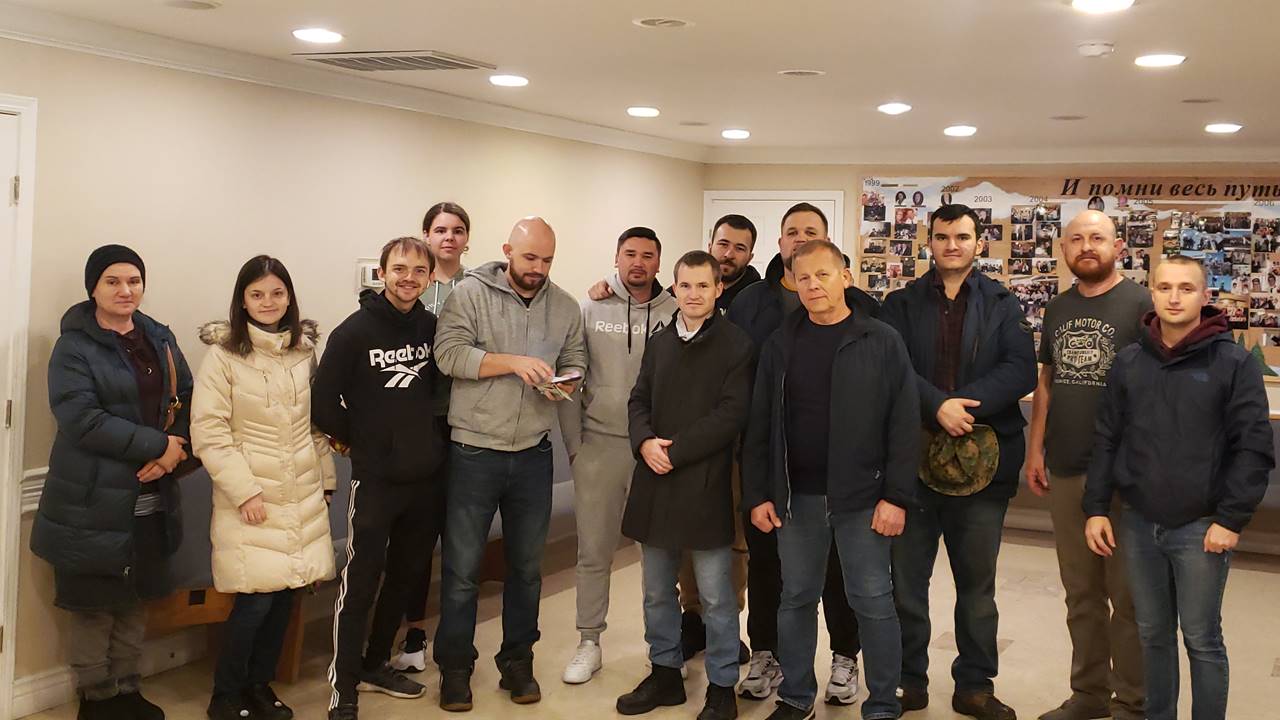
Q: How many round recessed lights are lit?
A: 9